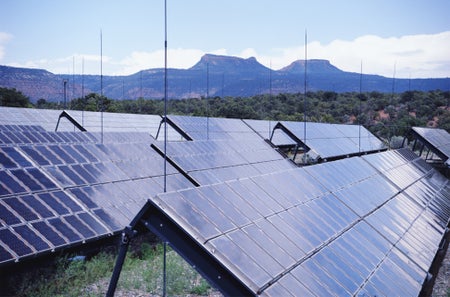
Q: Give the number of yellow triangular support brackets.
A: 0